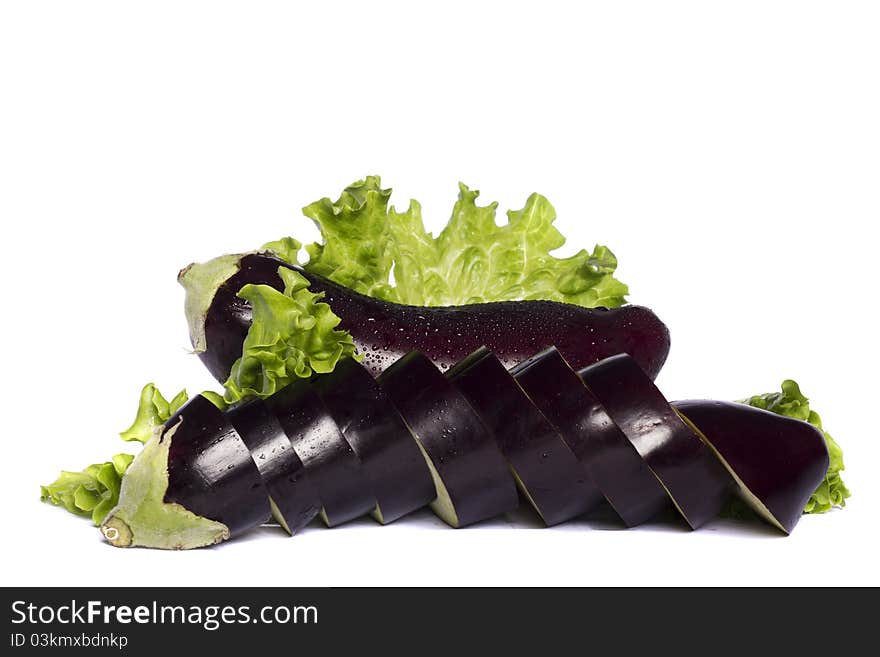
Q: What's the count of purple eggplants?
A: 2